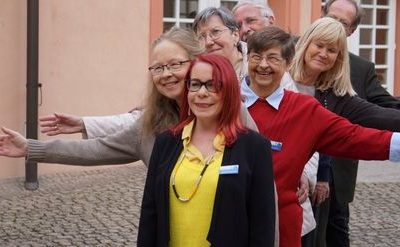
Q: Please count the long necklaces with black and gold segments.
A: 1